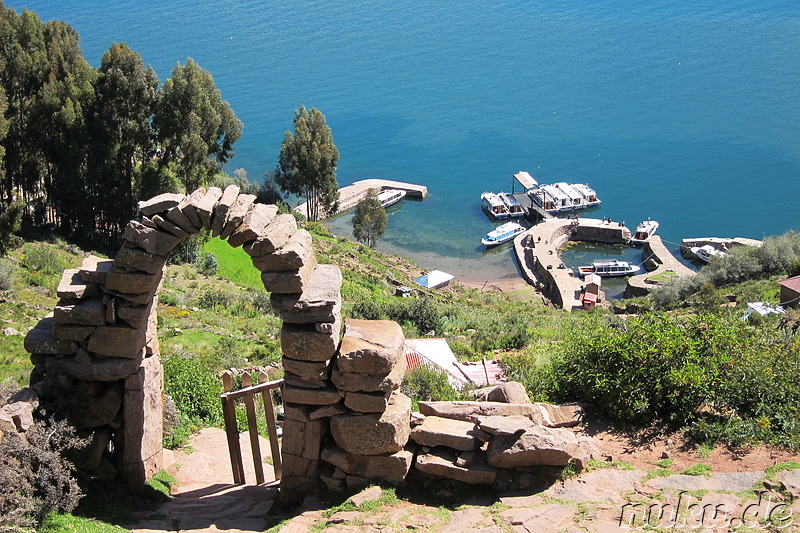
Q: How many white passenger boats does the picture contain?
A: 11